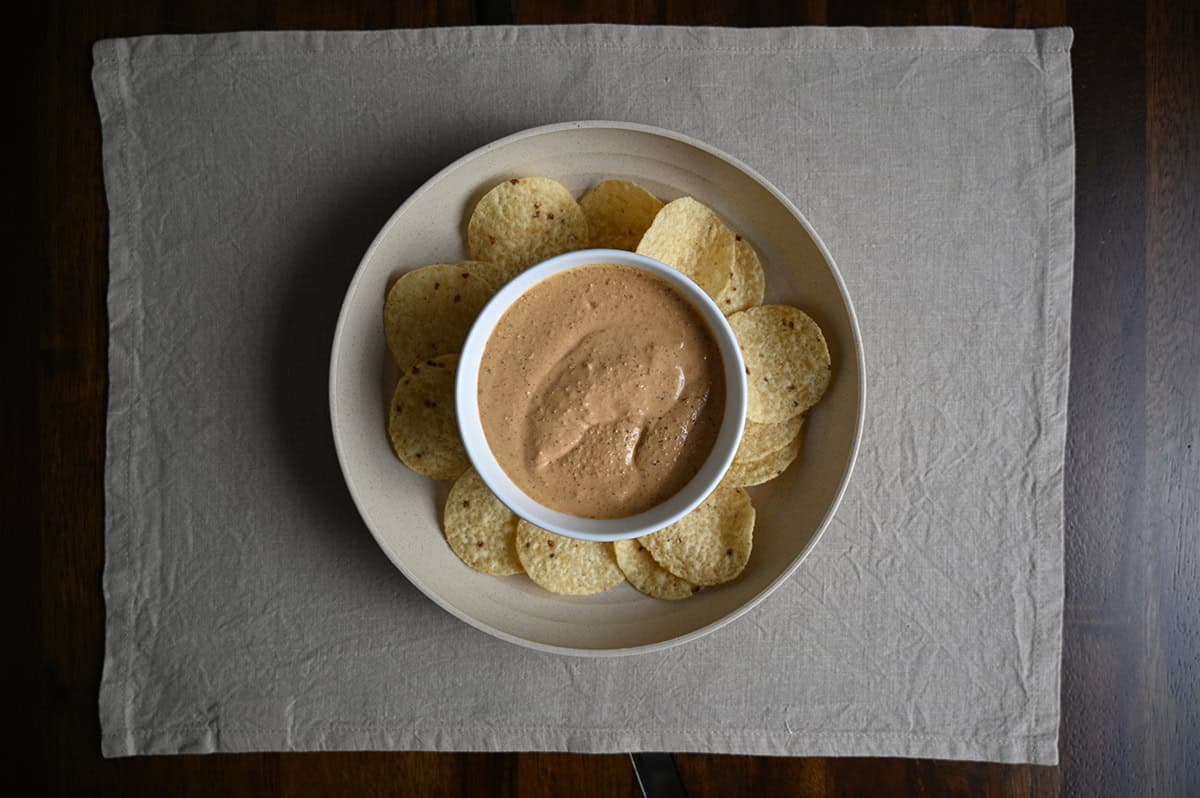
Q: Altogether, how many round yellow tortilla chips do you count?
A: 14